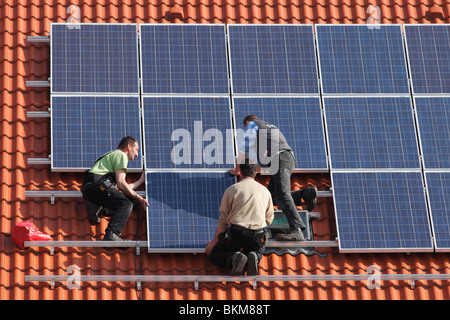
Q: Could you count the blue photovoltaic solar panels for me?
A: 13